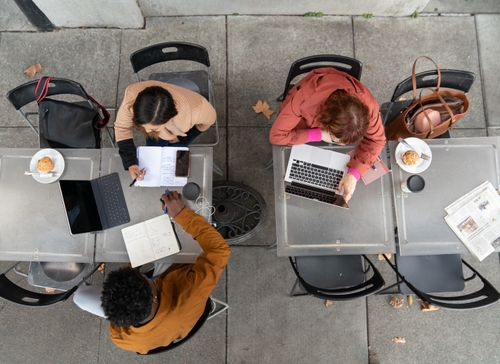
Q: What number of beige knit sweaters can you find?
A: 1